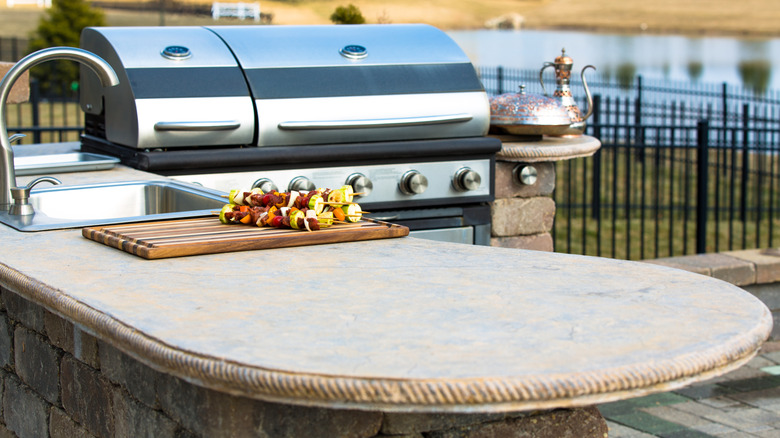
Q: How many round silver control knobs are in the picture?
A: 6